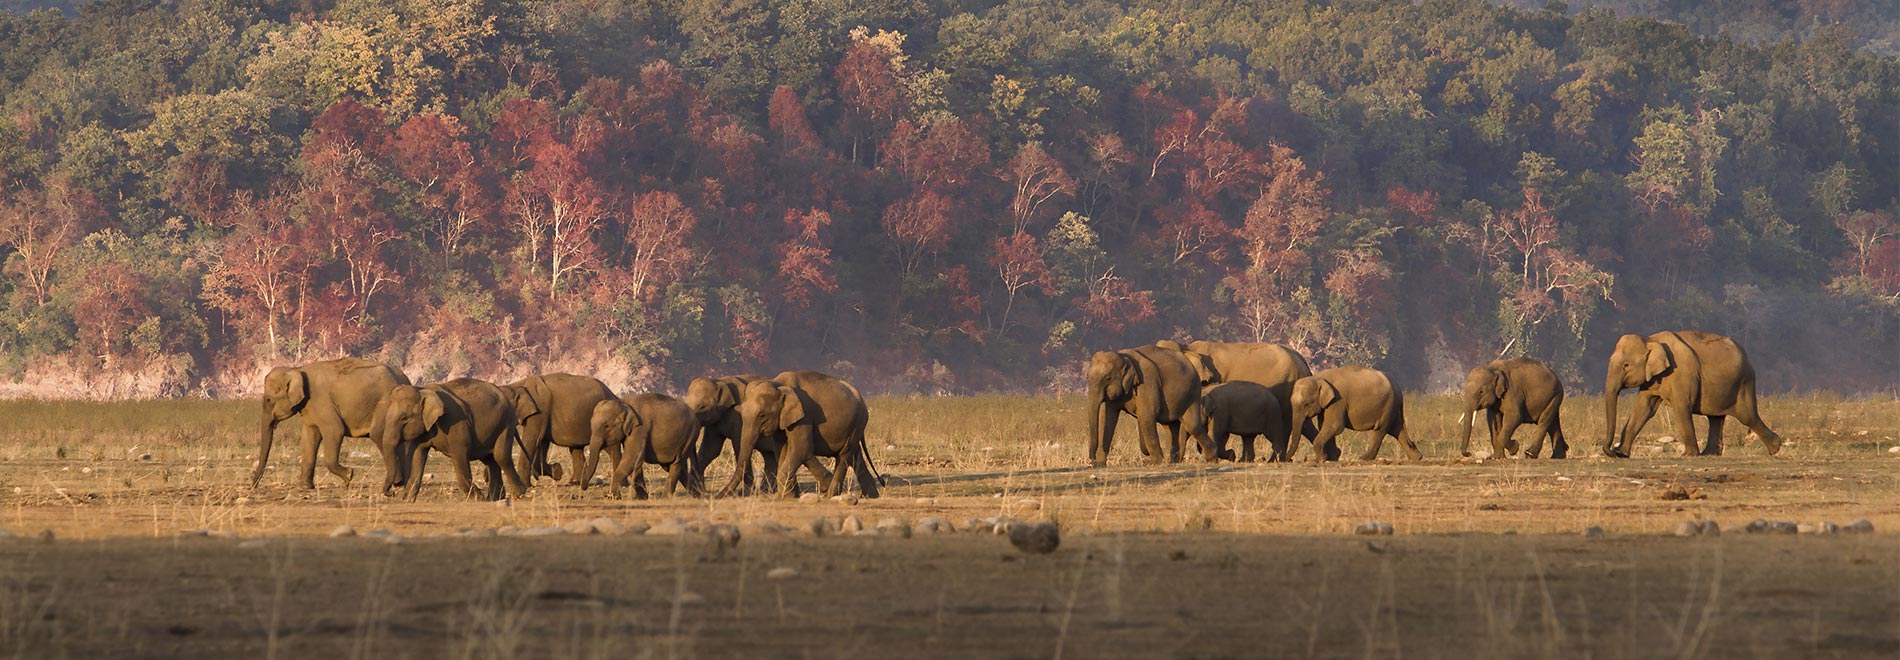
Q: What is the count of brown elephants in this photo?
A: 12